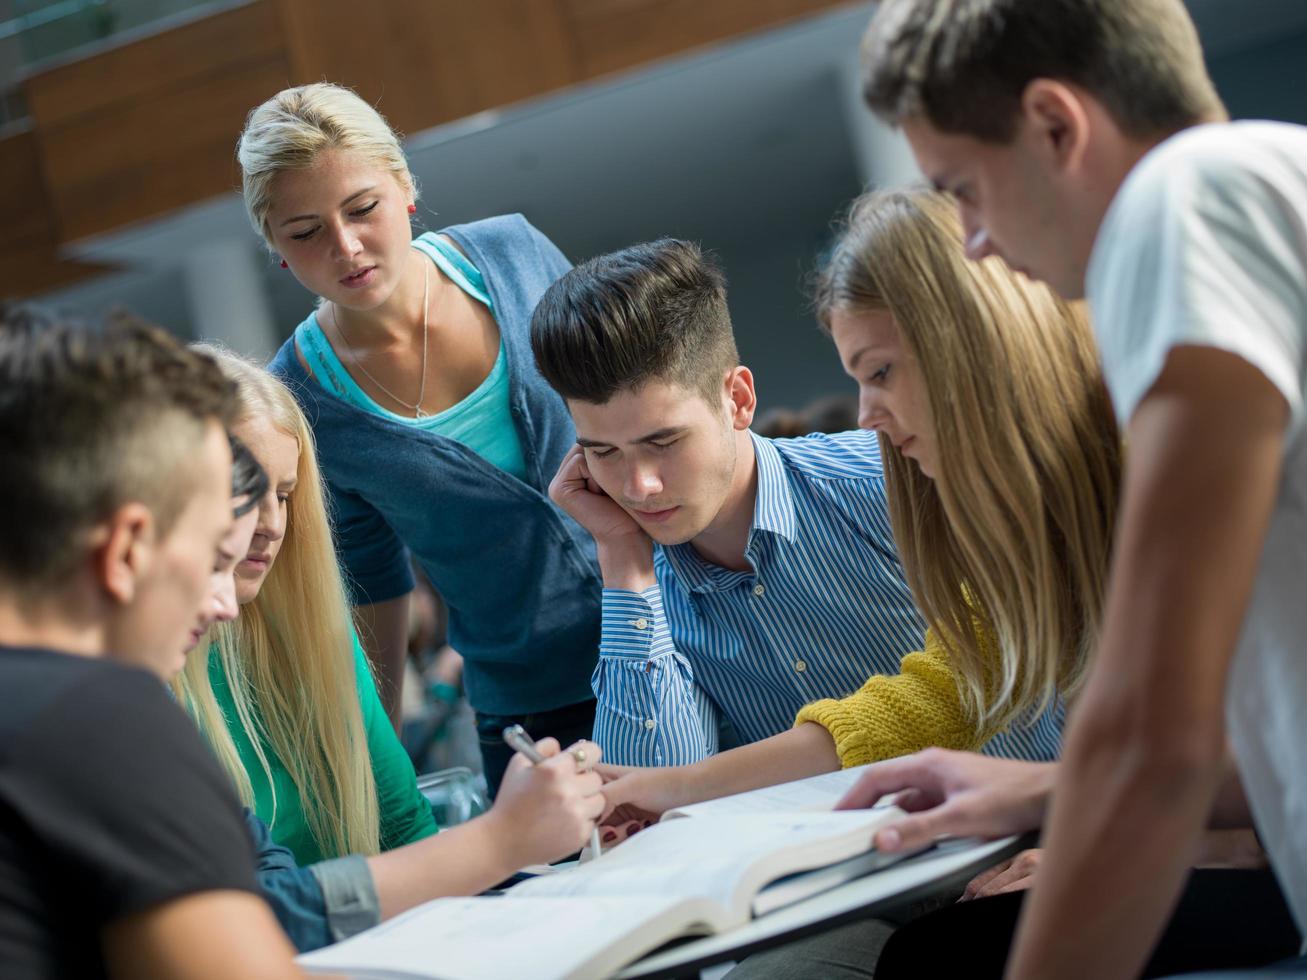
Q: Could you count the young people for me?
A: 7